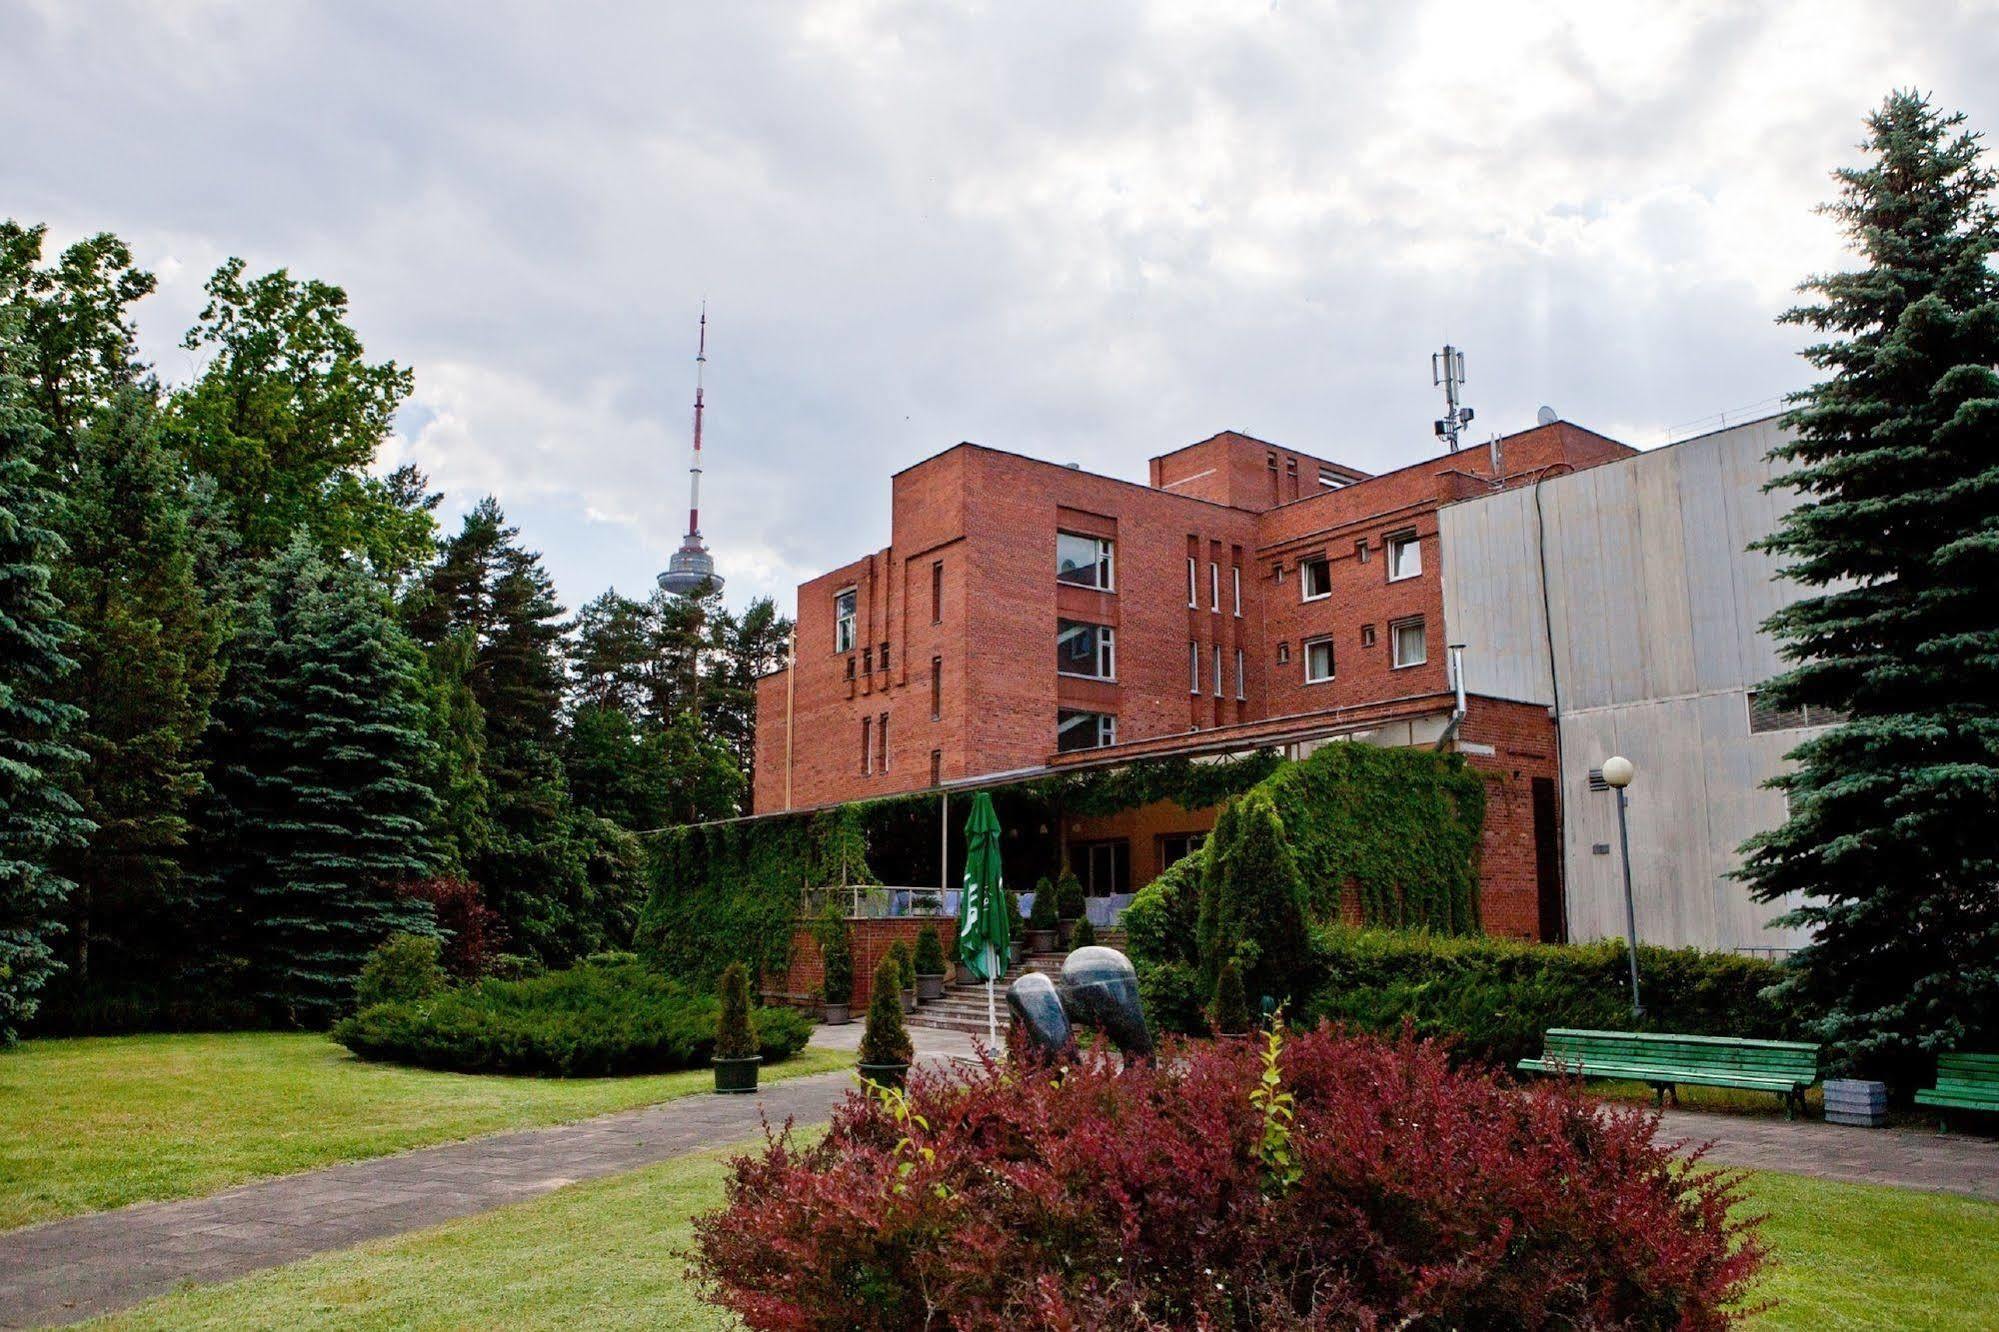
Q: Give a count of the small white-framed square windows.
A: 4